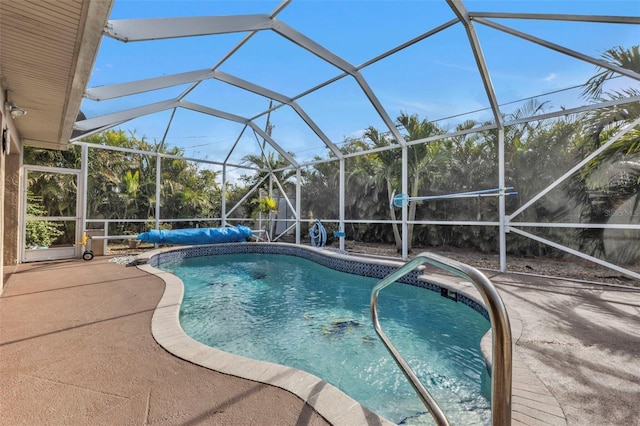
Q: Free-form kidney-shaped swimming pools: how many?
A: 1